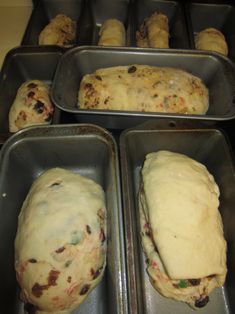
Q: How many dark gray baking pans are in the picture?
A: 8